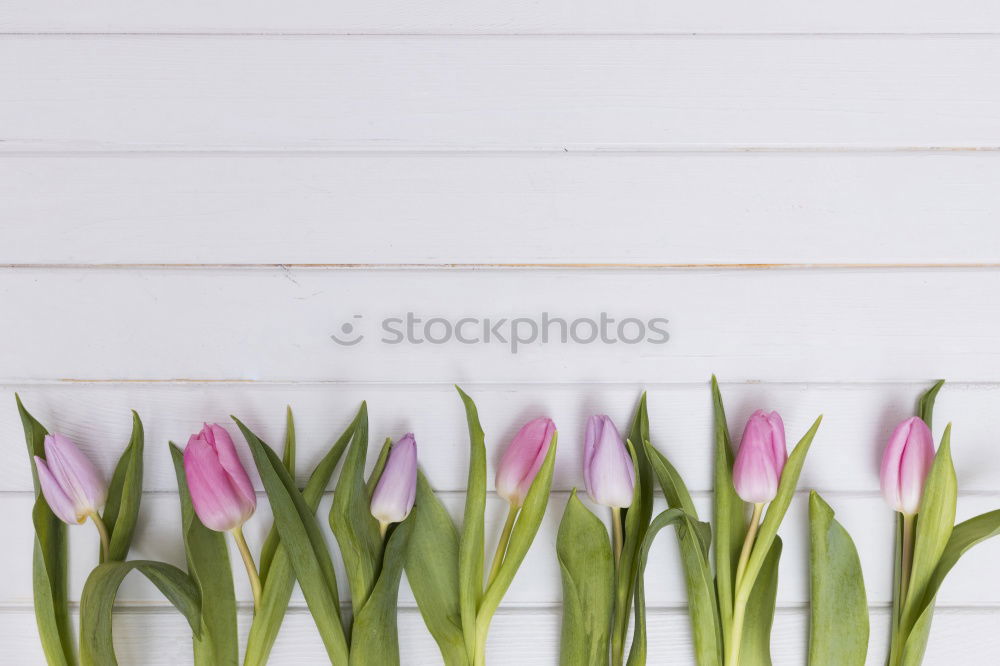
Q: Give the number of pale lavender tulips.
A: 3